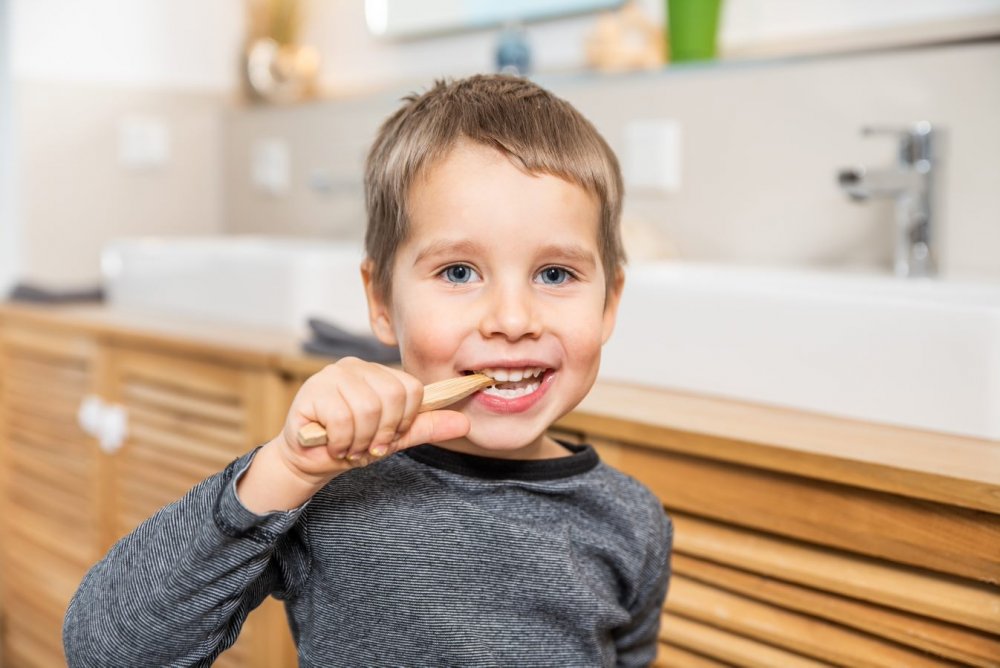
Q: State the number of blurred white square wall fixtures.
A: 3